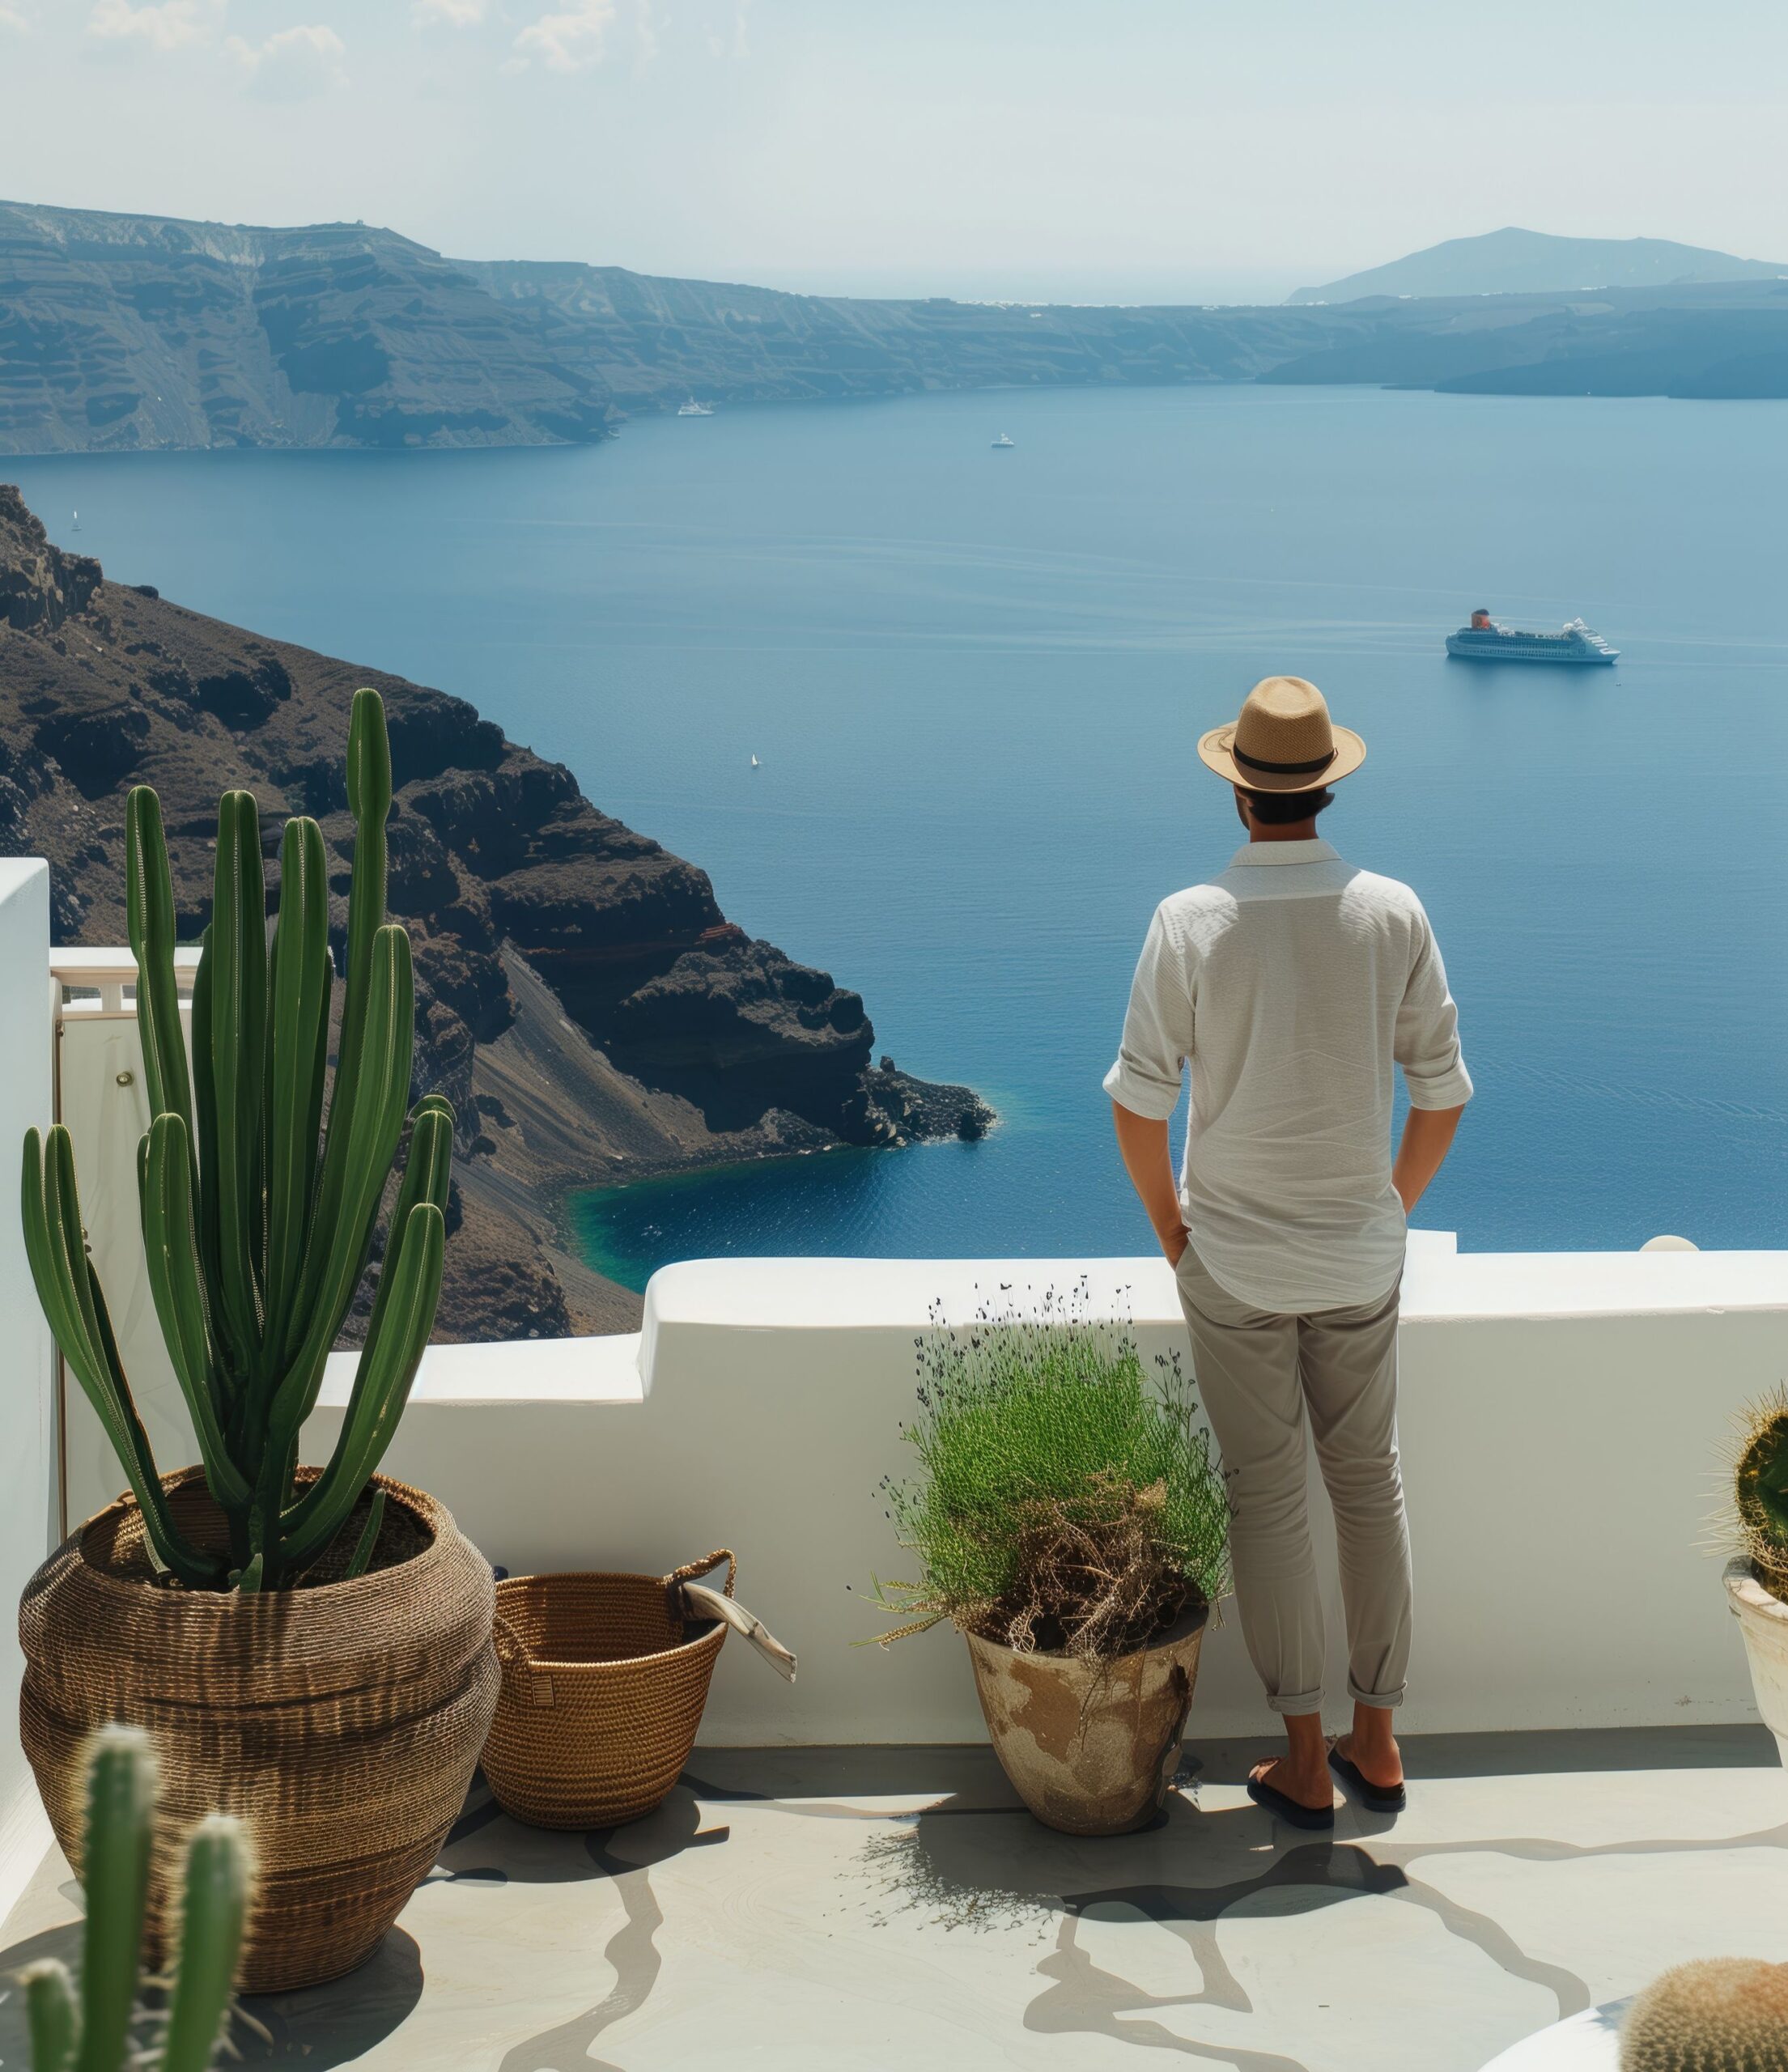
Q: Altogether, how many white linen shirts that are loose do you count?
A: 1